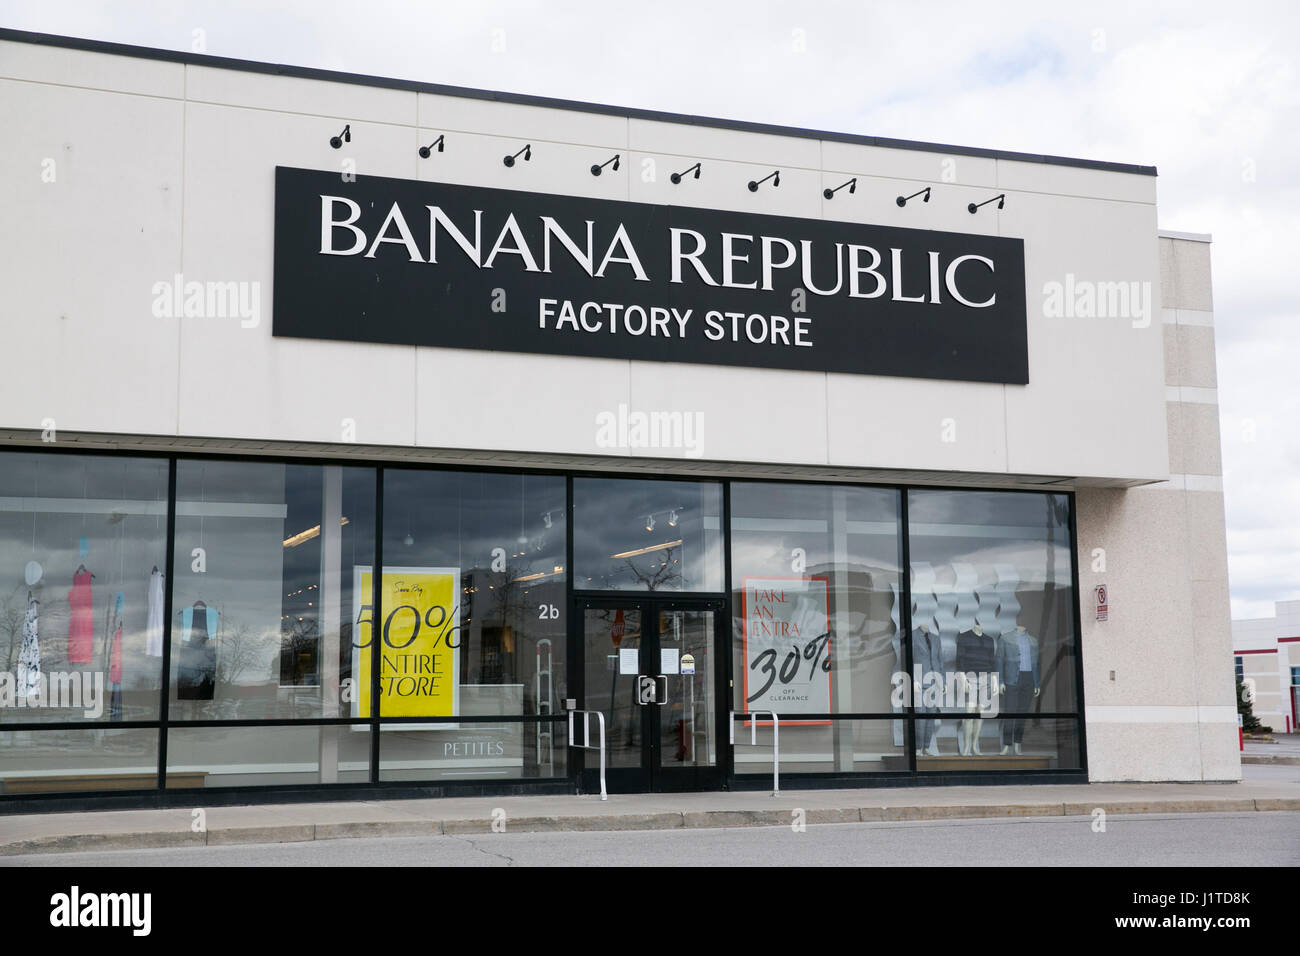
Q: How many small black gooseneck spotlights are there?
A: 9